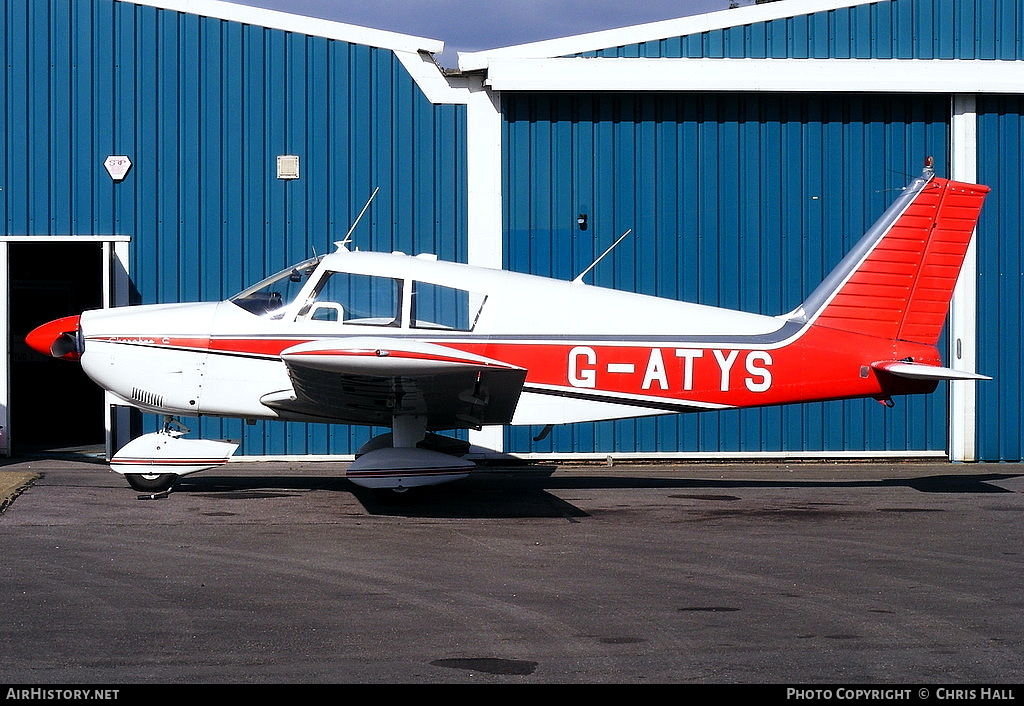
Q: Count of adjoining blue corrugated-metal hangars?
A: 2